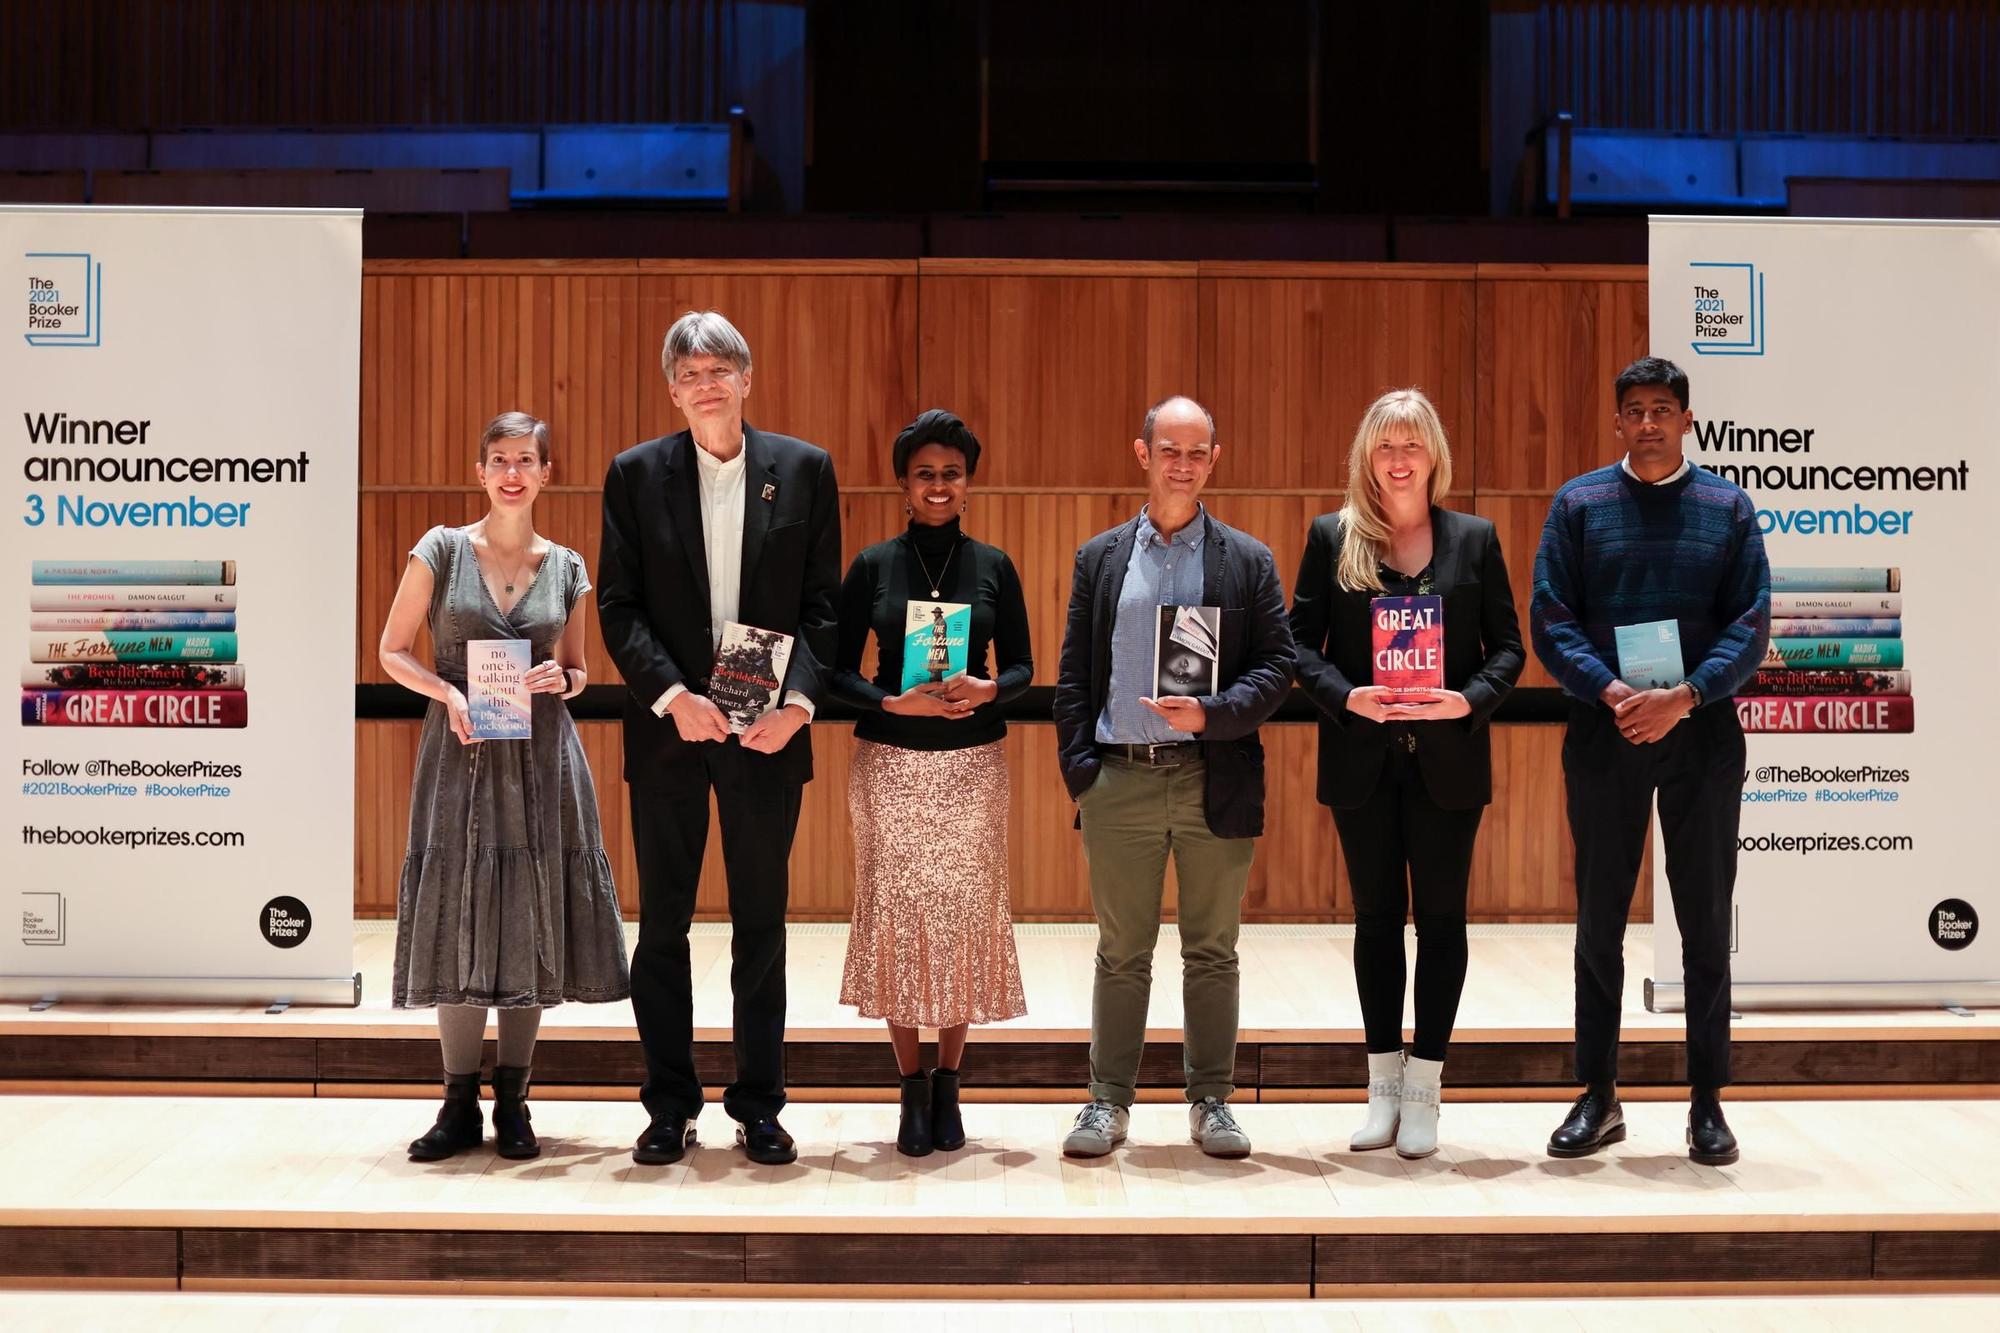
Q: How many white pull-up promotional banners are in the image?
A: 2